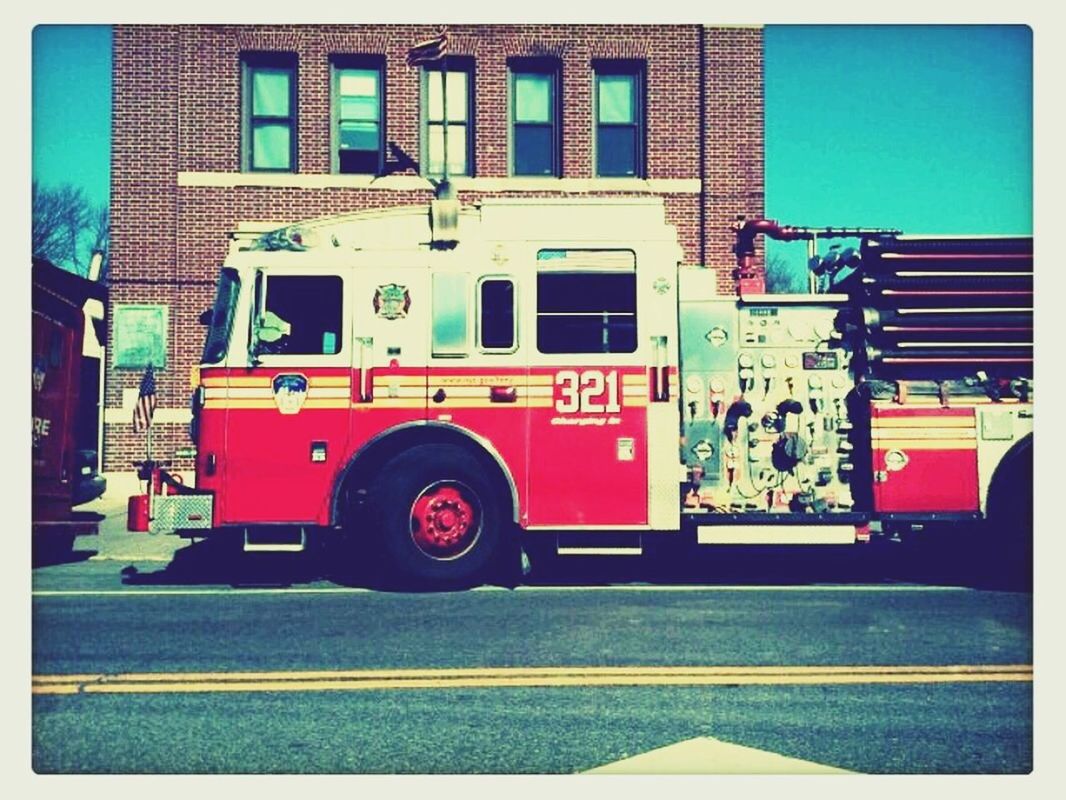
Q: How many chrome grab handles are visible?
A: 2